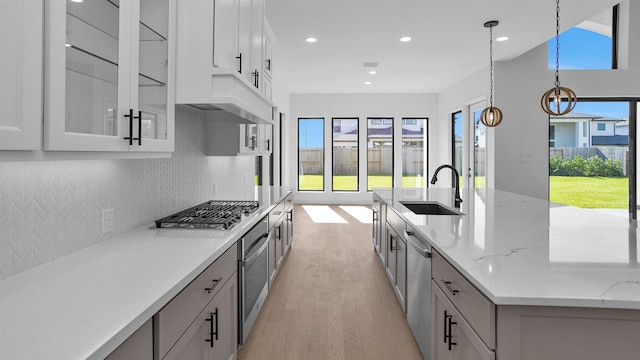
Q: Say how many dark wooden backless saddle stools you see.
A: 0